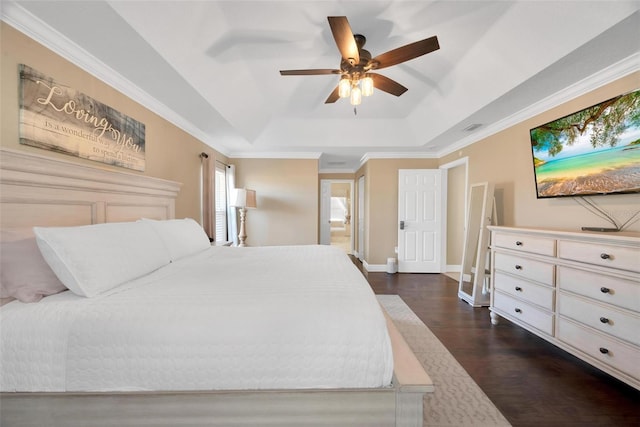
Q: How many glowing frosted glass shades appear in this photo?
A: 3